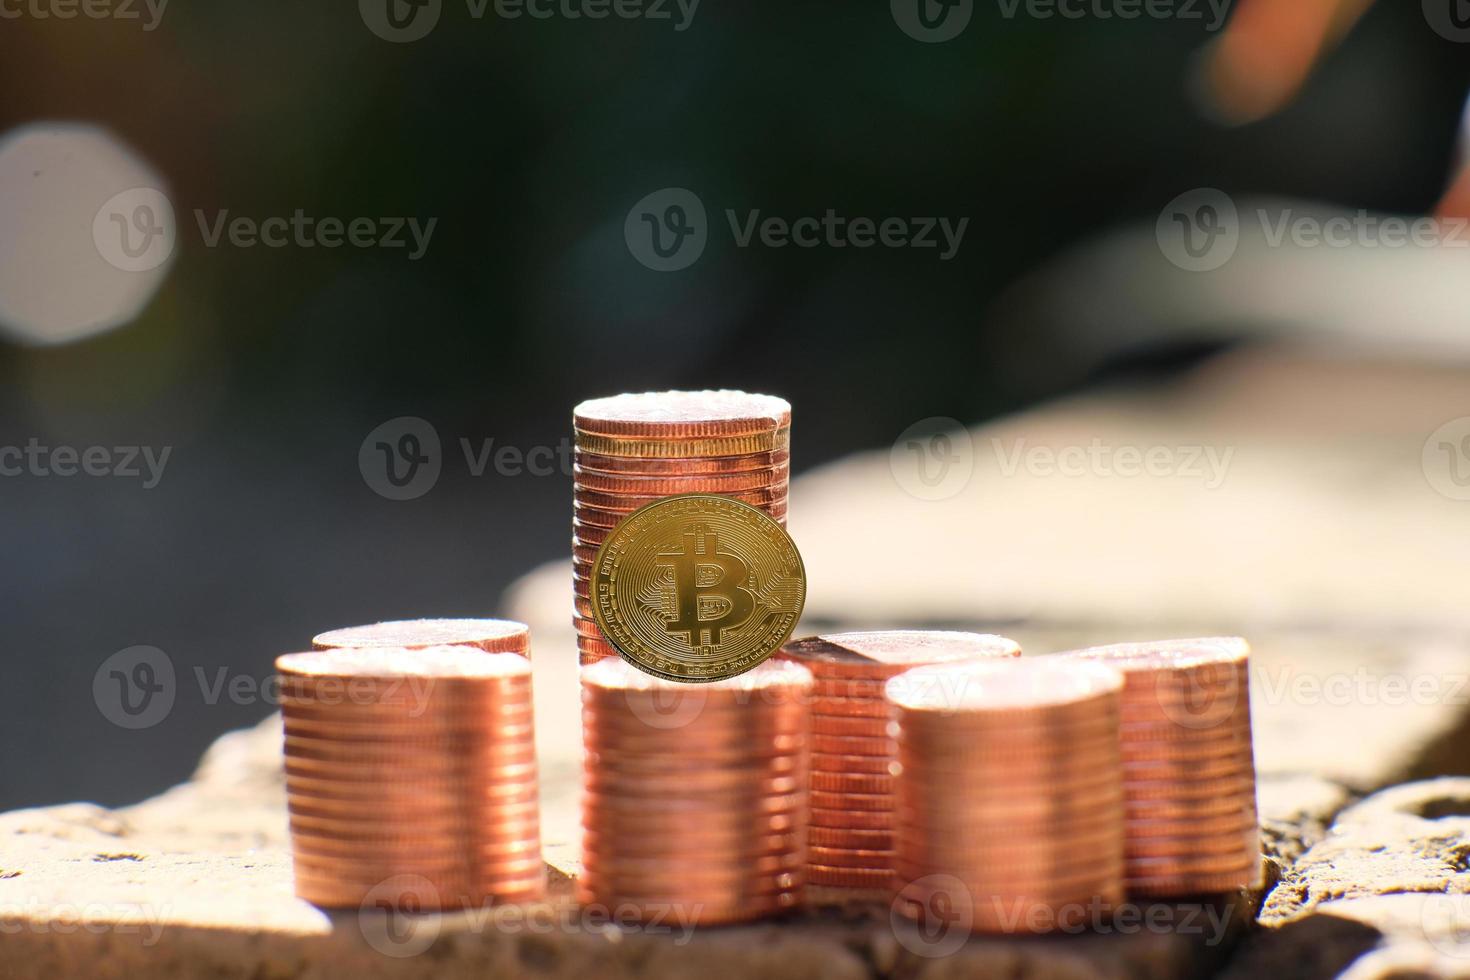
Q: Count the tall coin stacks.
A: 1